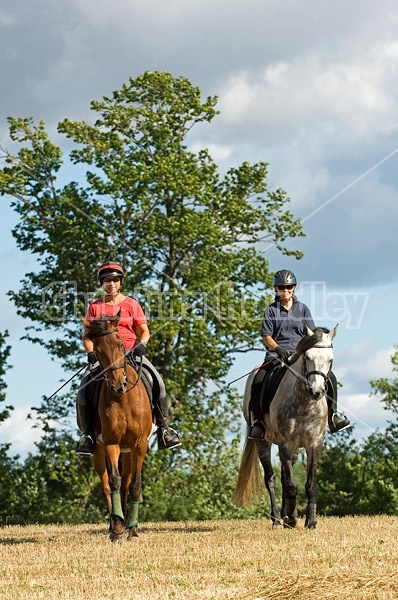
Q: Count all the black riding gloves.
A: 3